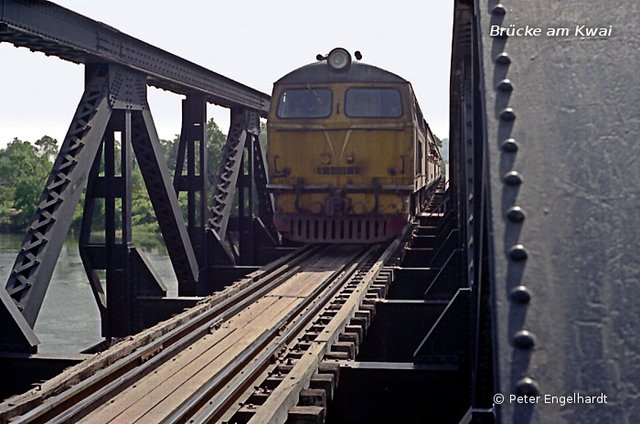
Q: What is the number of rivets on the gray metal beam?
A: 12